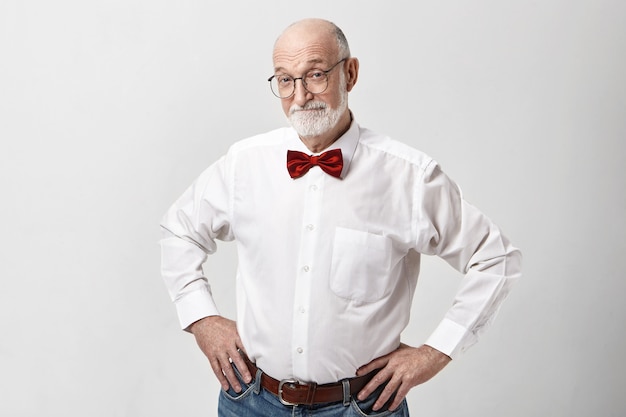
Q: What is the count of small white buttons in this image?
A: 5